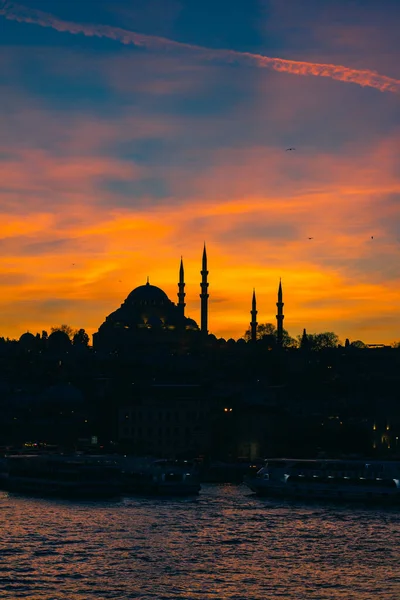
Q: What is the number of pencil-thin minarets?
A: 4